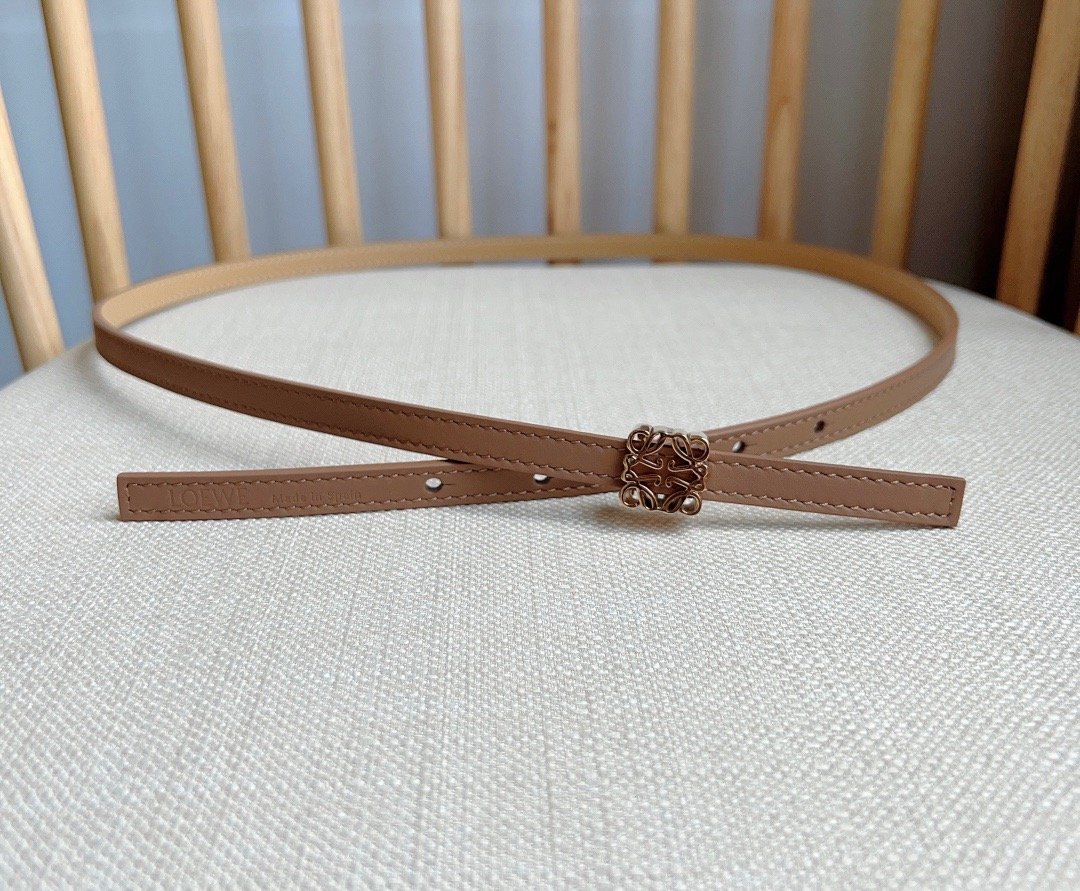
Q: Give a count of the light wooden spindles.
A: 10